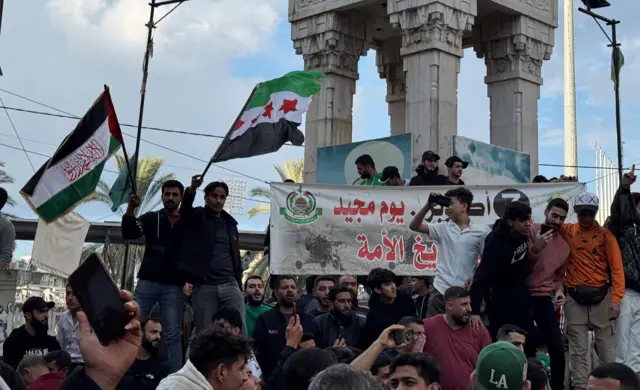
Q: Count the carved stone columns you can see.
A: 4